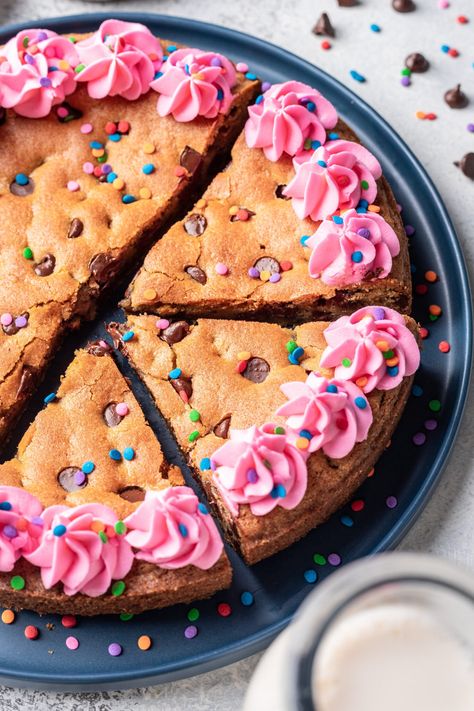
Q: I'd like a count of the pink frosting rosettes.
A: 12